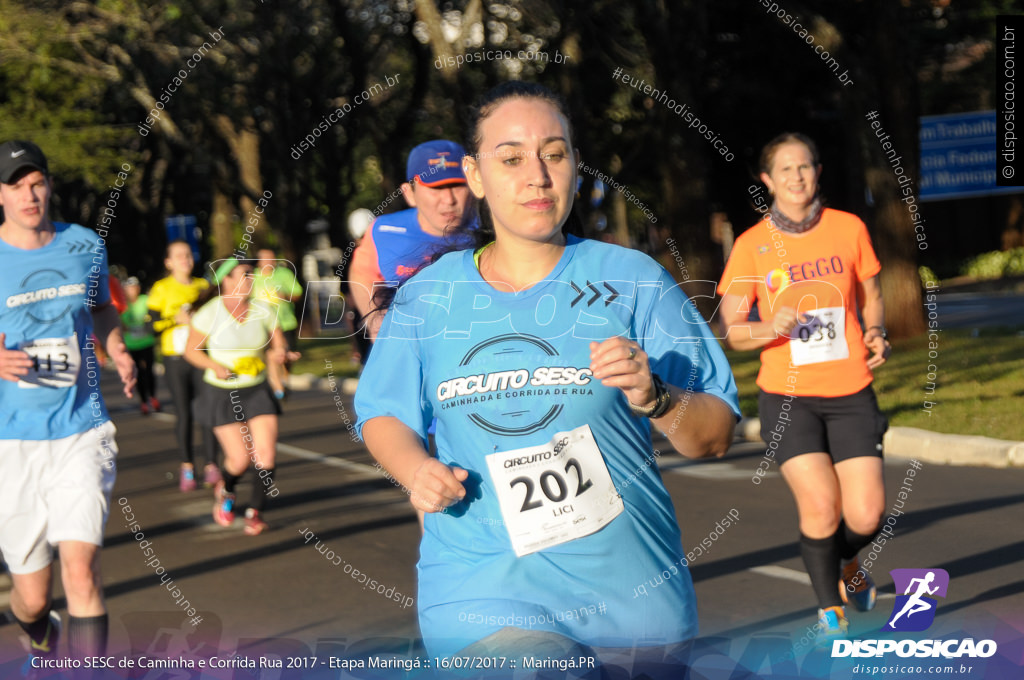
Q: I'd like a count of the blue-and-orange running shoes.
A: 2